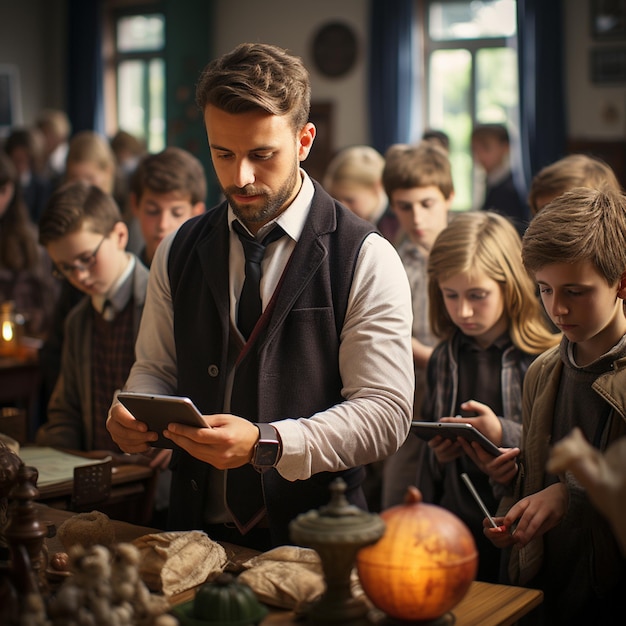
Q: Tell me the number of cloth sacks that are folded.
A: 2